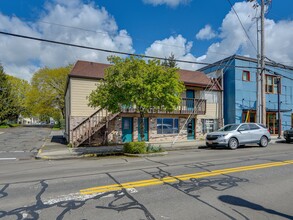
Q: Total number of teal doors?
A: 4